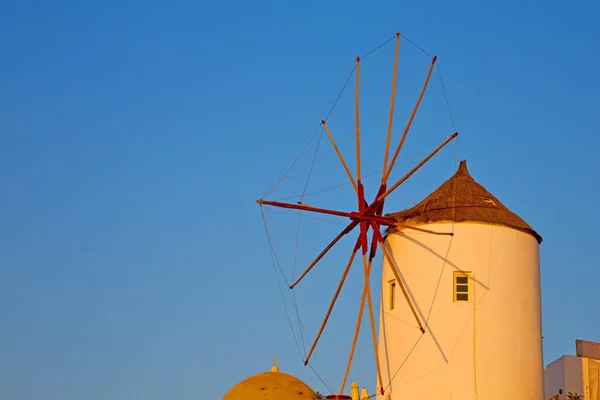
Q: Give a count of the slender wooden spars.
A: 12